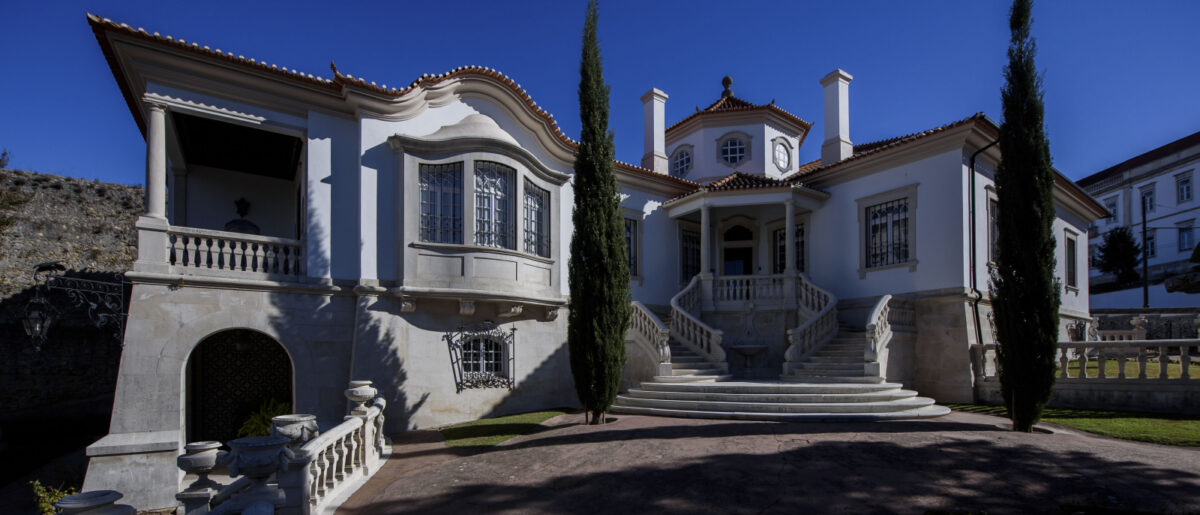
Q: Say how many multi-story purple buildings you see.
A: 0